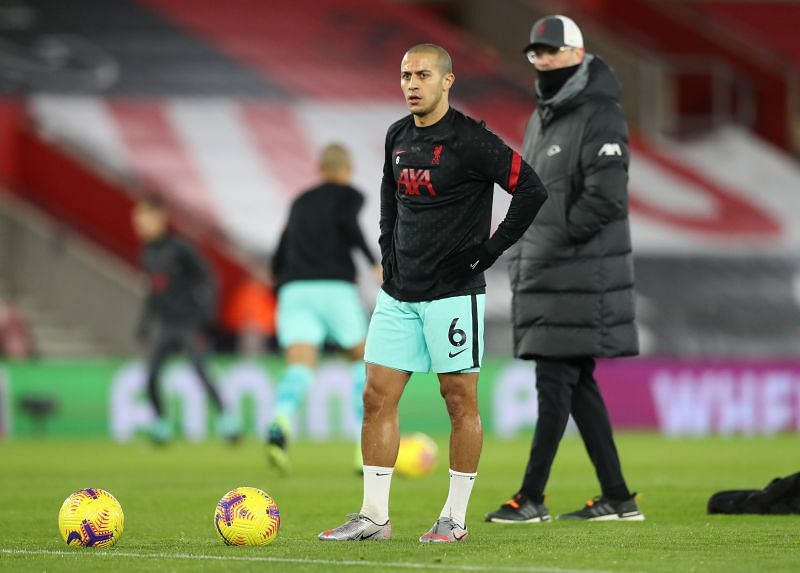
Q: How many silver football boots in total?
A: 2